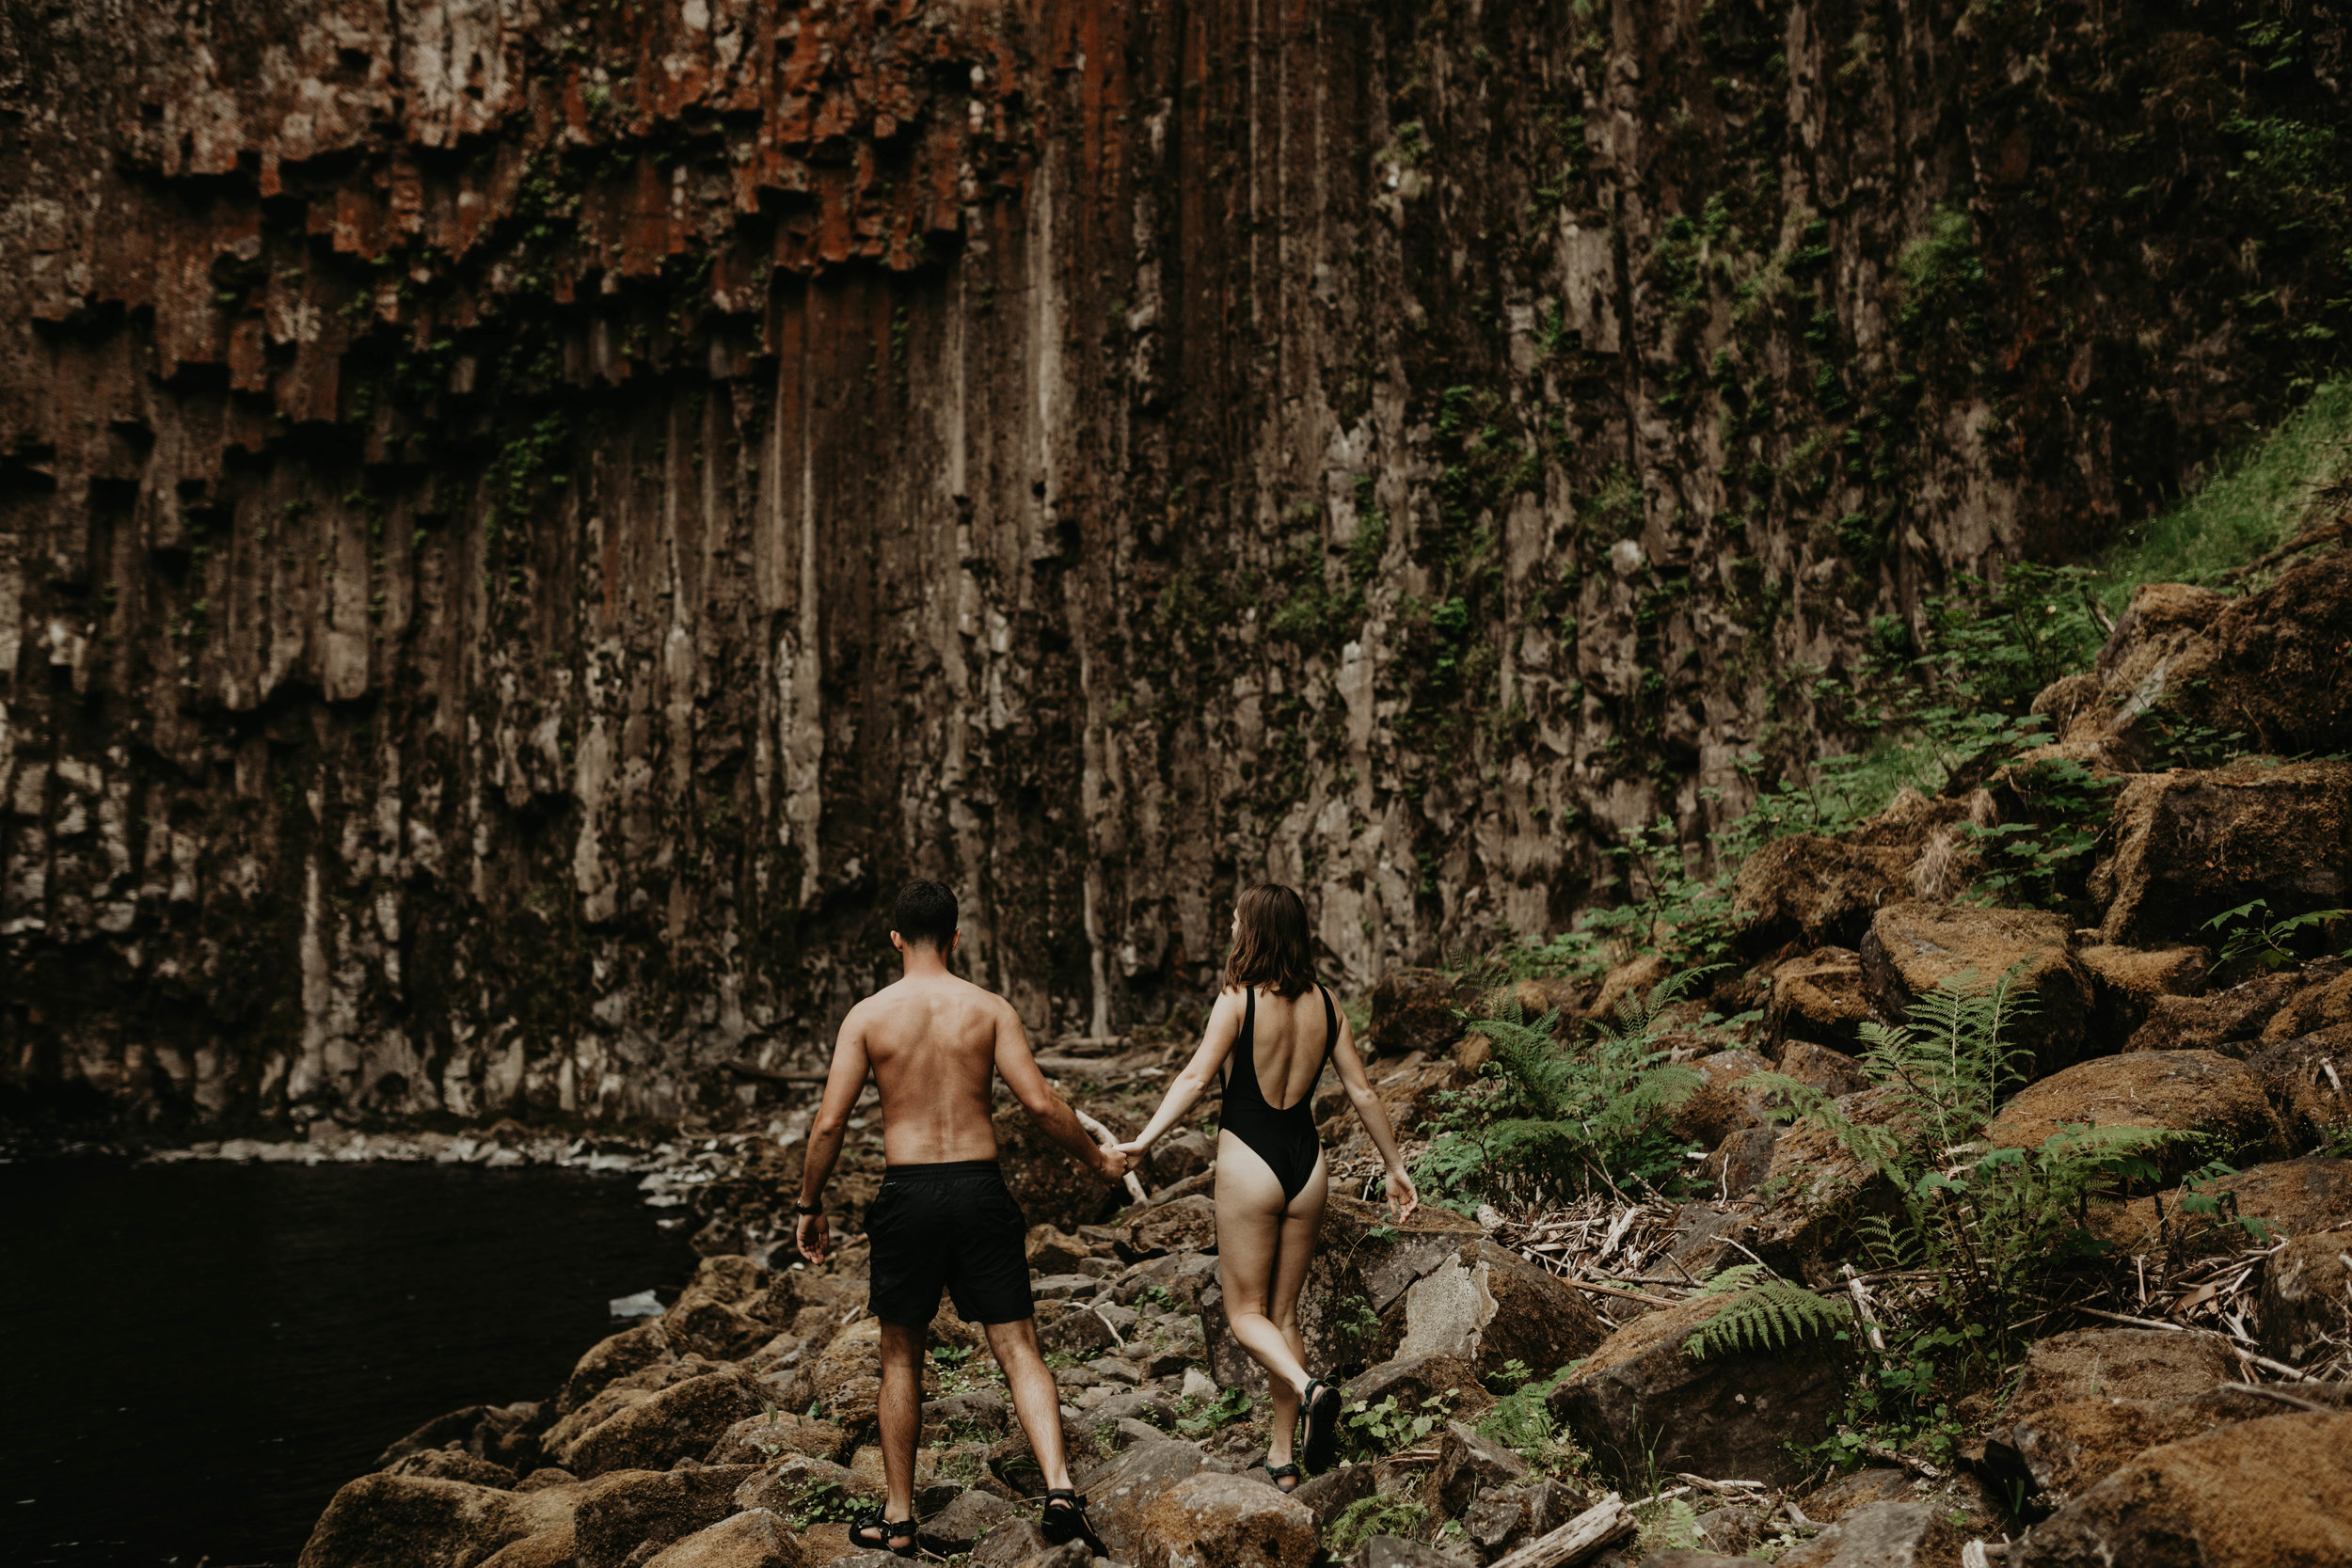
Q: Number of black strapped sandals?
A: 4